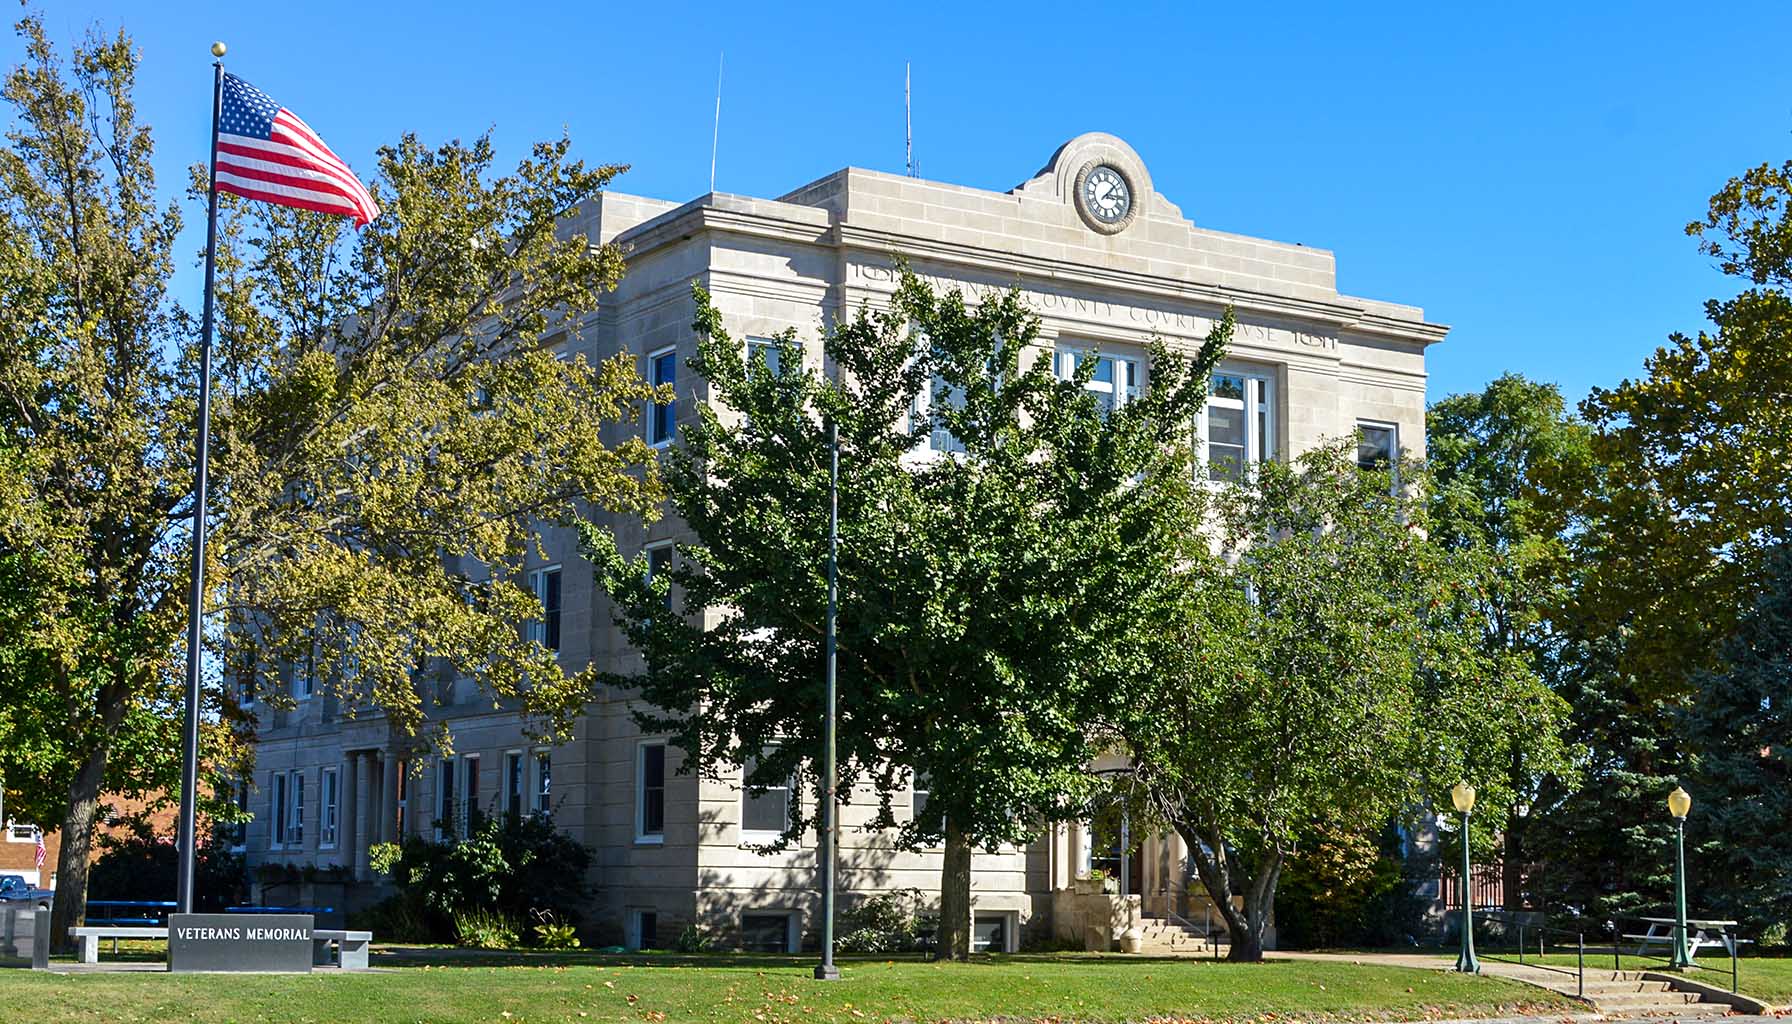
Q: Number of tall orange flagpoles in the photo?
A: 0